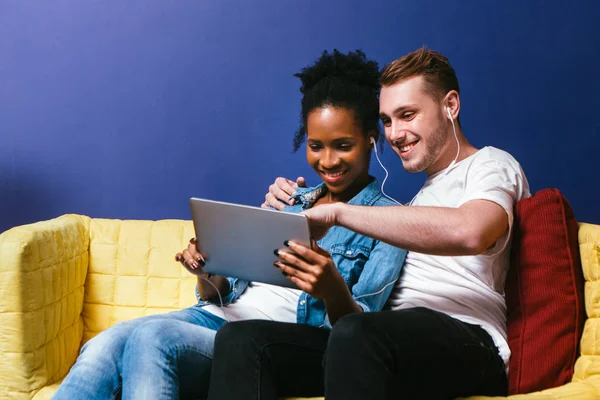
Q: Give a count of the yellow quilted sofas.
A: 1